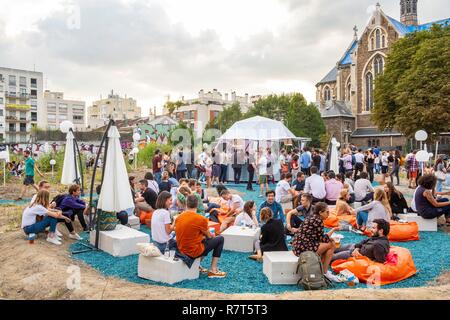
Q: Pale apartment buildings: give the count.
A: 4